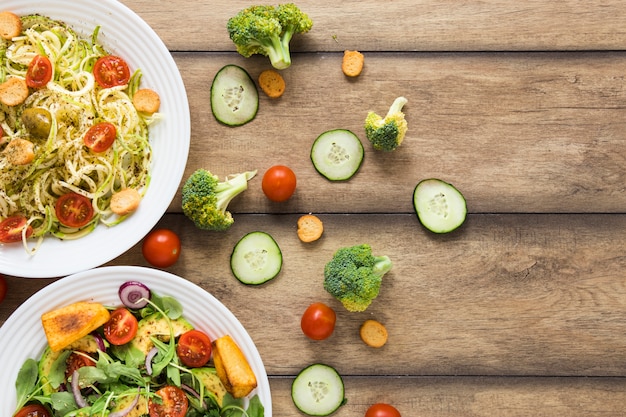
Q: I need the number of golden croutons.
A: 9